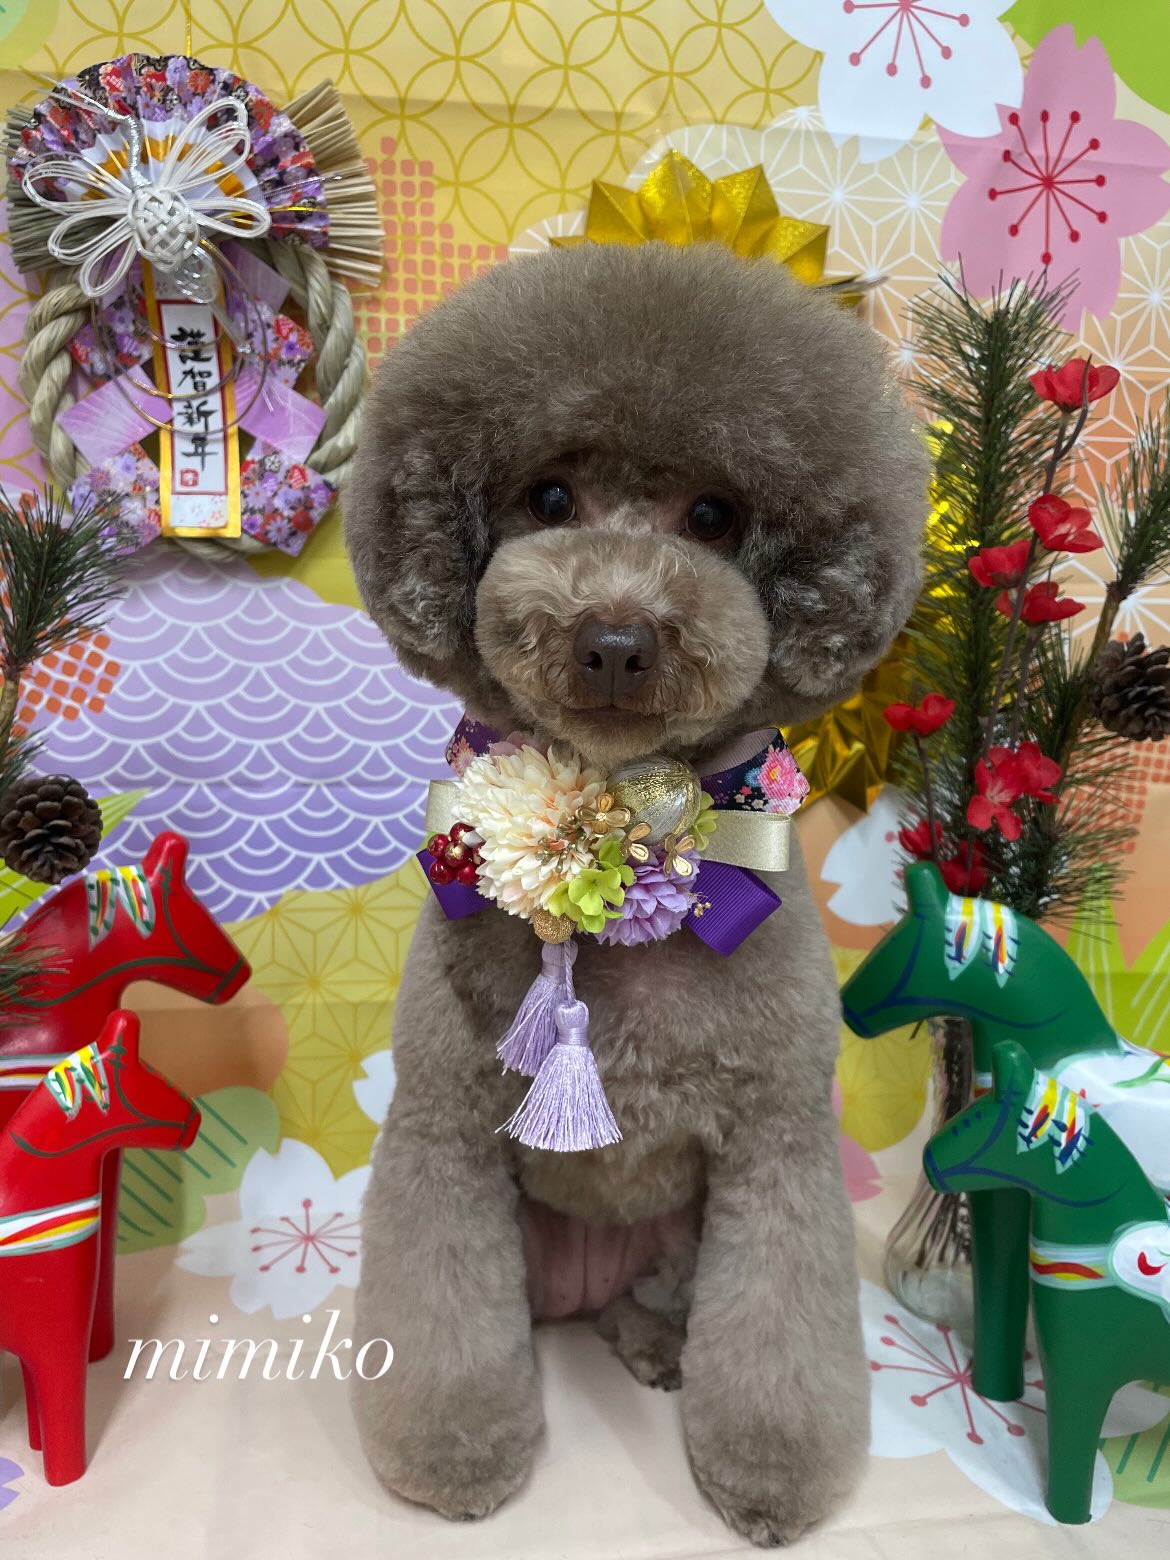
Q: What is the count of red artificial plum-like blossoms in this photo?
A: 9